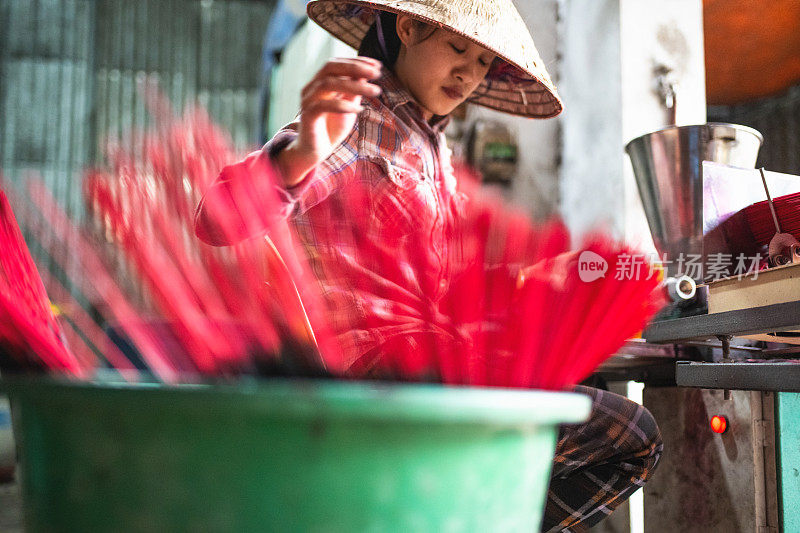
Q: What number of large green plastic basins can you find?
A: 1